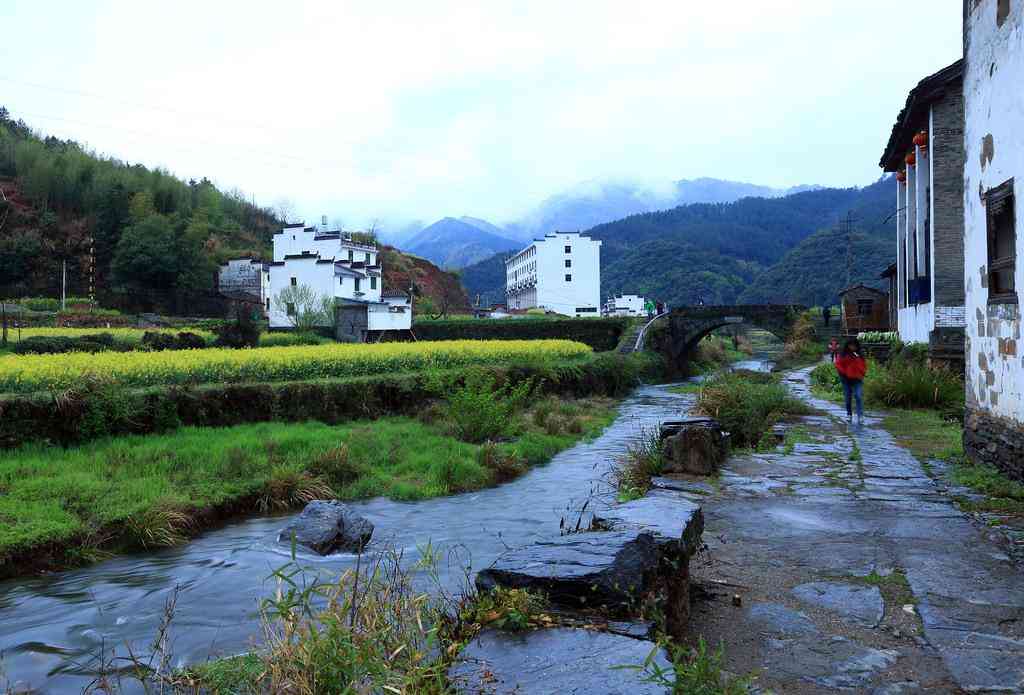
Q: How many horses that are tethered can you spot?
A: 0